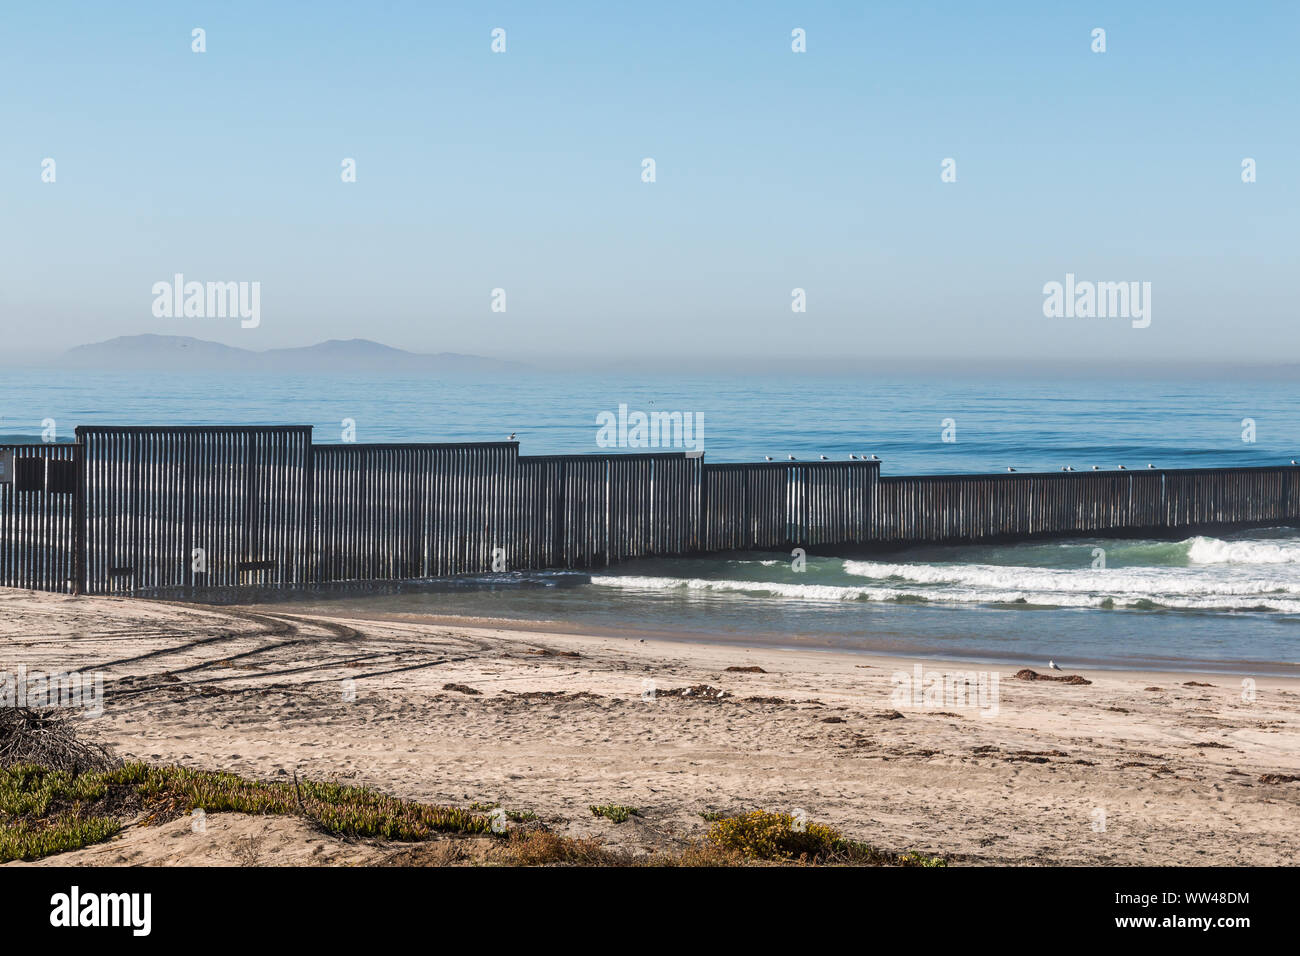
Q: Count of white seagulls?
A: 15